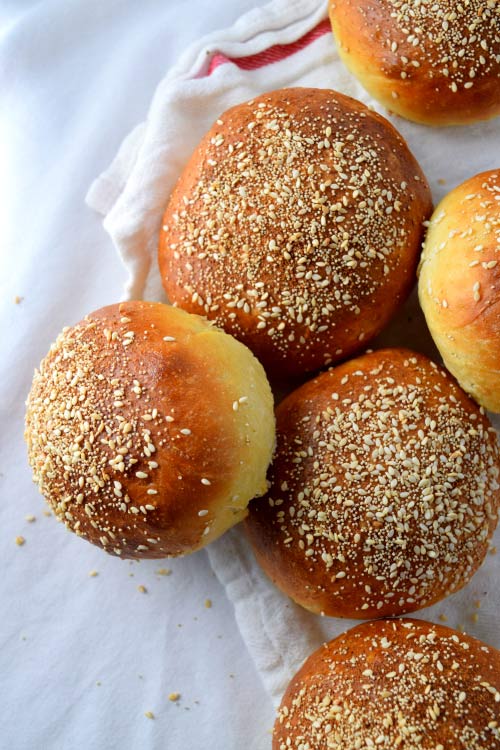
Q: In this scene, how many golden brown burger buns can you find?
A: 6